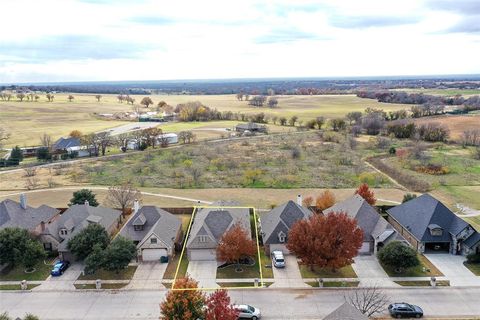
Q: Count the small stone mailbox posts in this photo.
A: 5